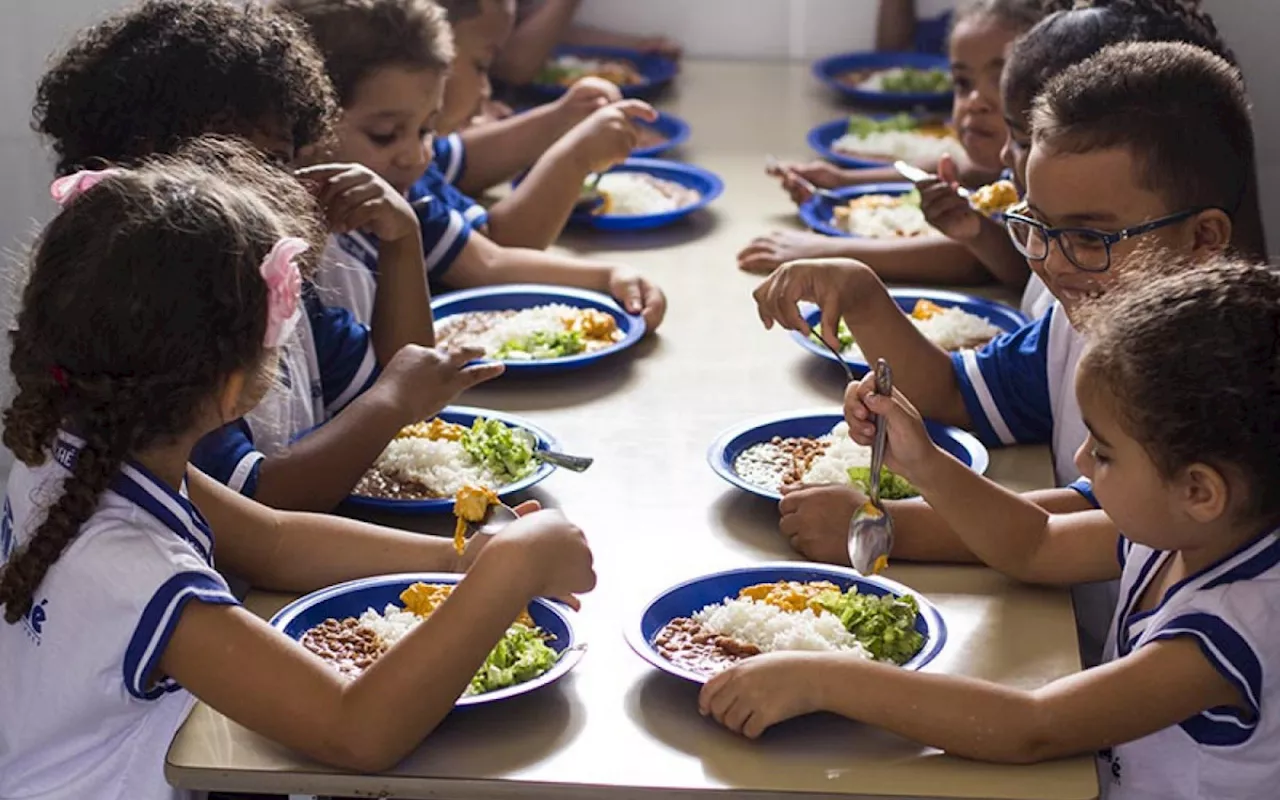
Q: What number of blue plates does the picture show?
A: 12